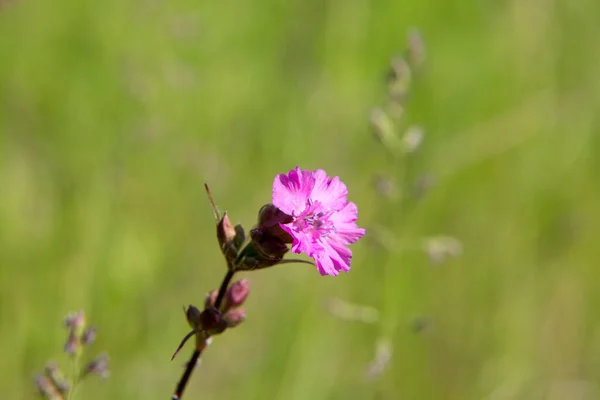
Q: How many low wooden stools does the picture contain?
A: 0